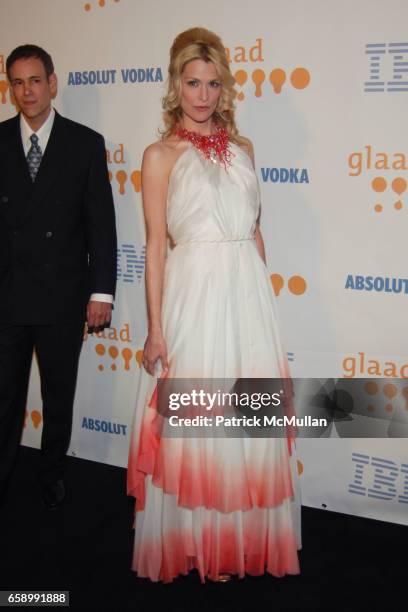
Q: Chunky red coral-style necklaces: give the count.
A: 1